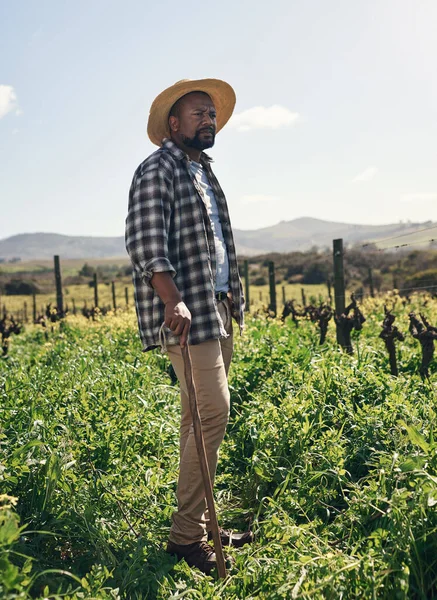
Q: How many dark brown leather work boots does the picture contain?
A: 2